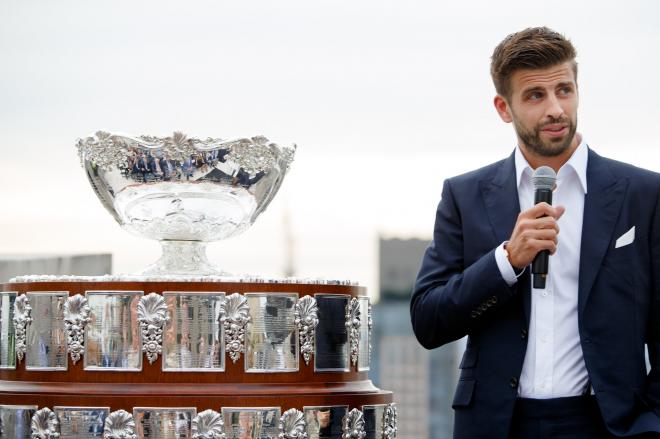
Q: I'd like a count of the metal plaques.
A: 13